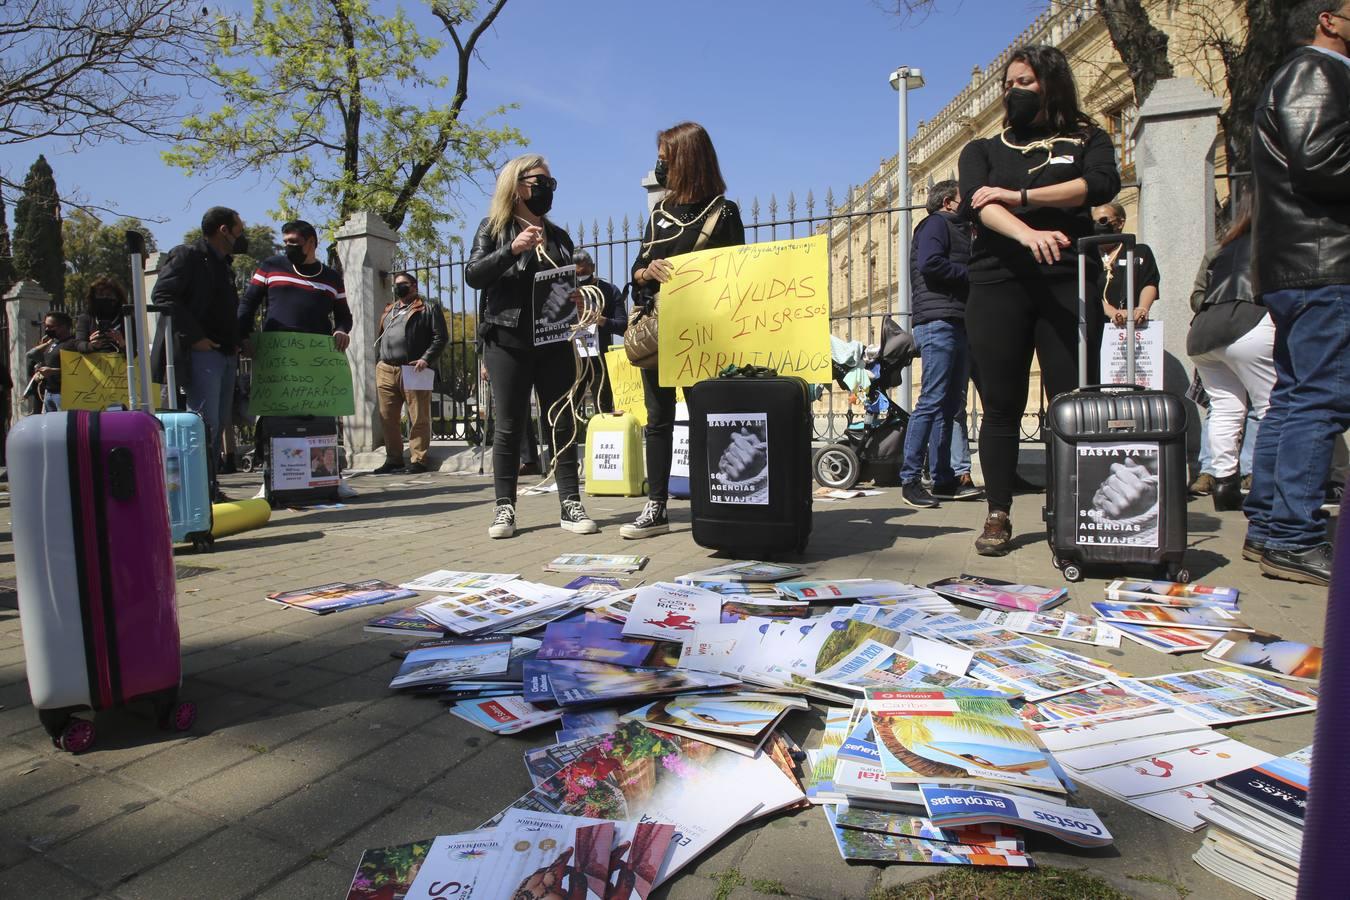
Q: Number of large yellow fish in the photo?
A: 0